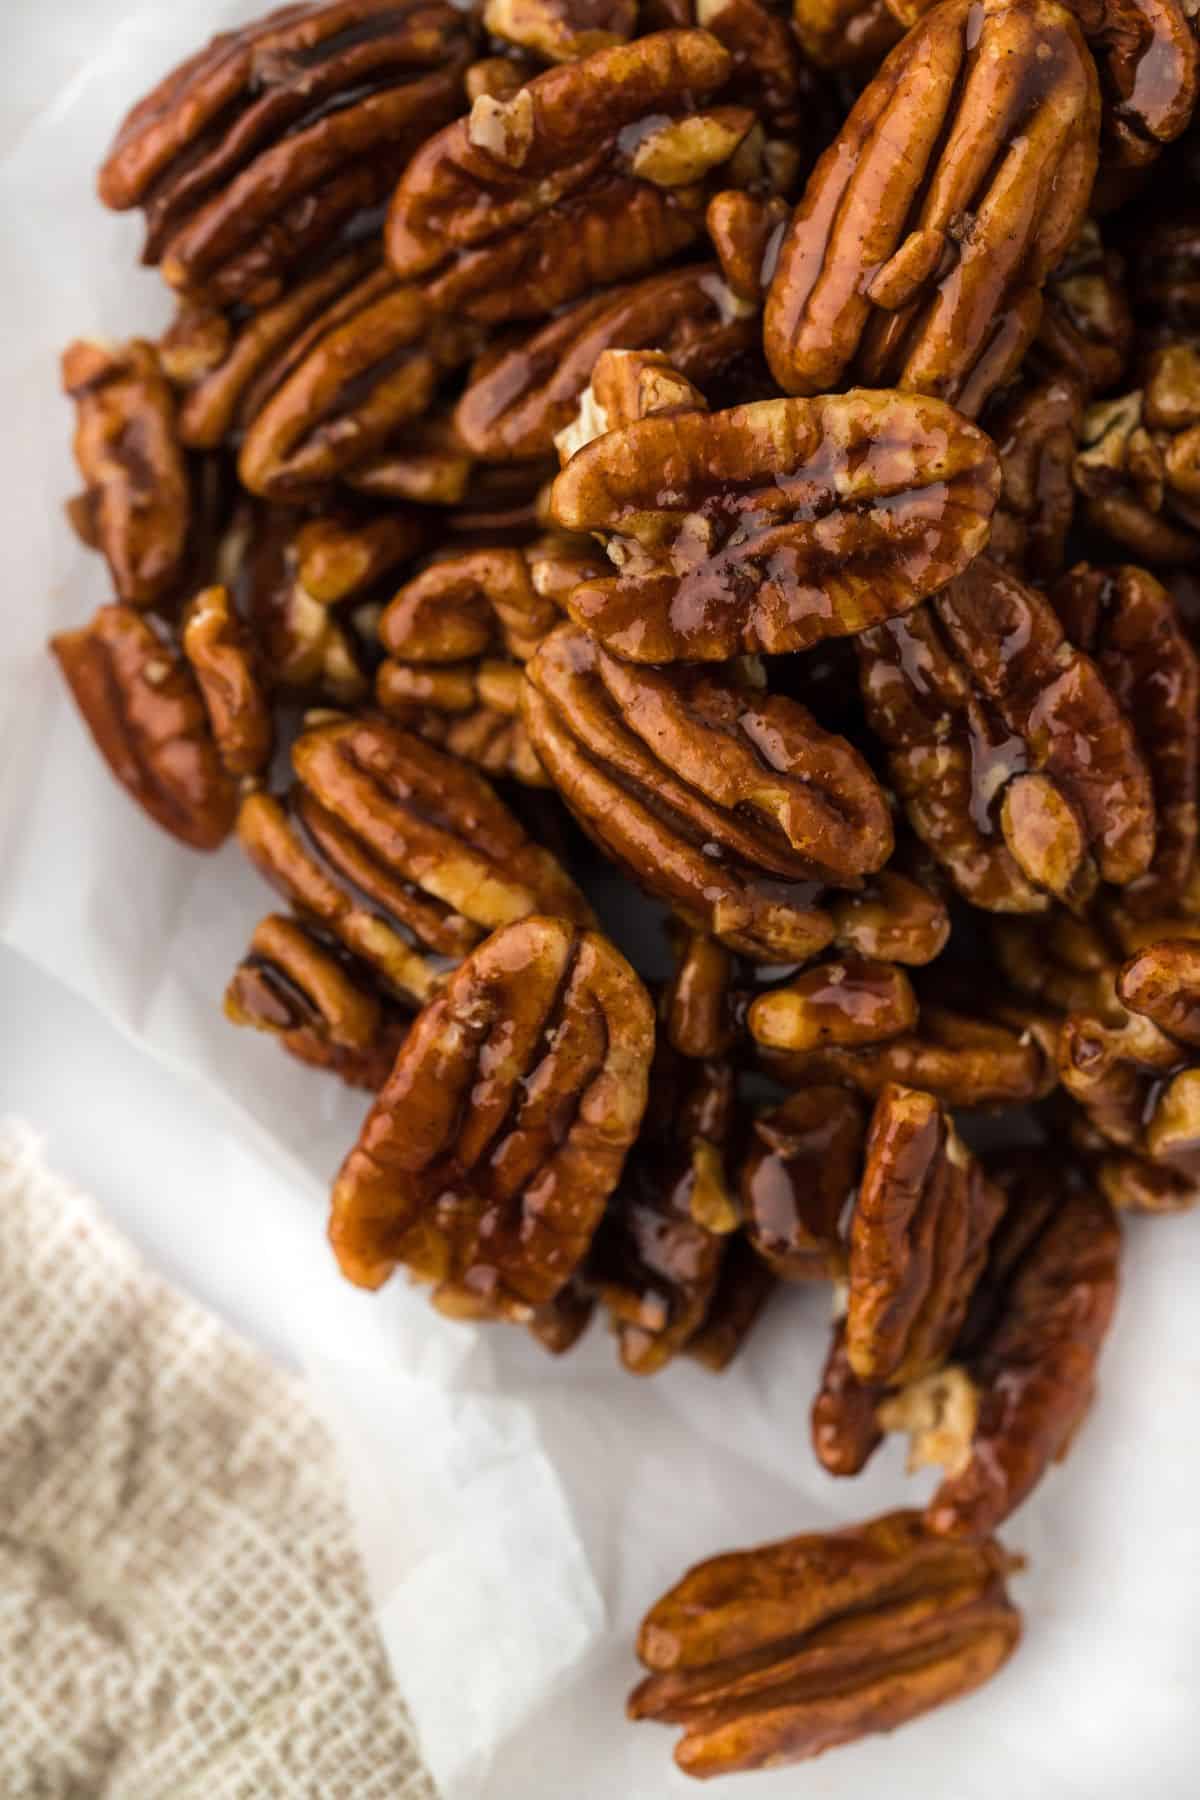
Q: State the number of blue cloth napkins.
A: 0